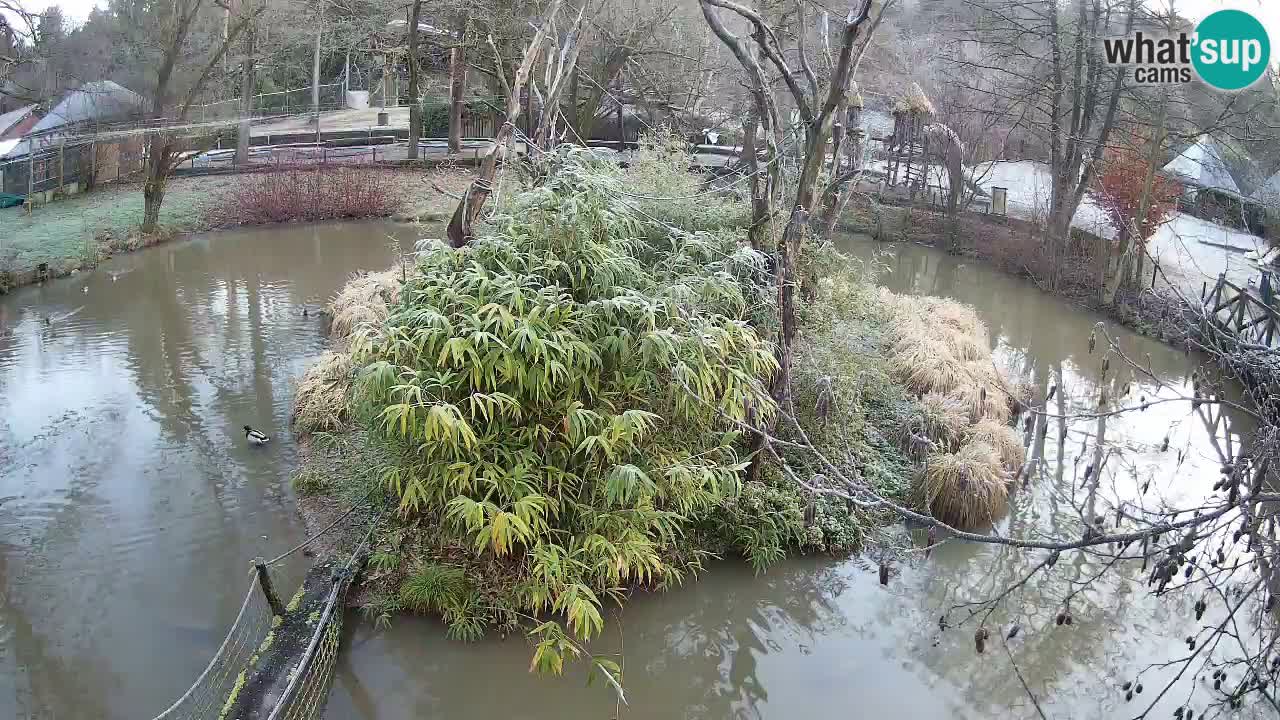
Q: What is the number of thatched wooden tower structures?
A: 2